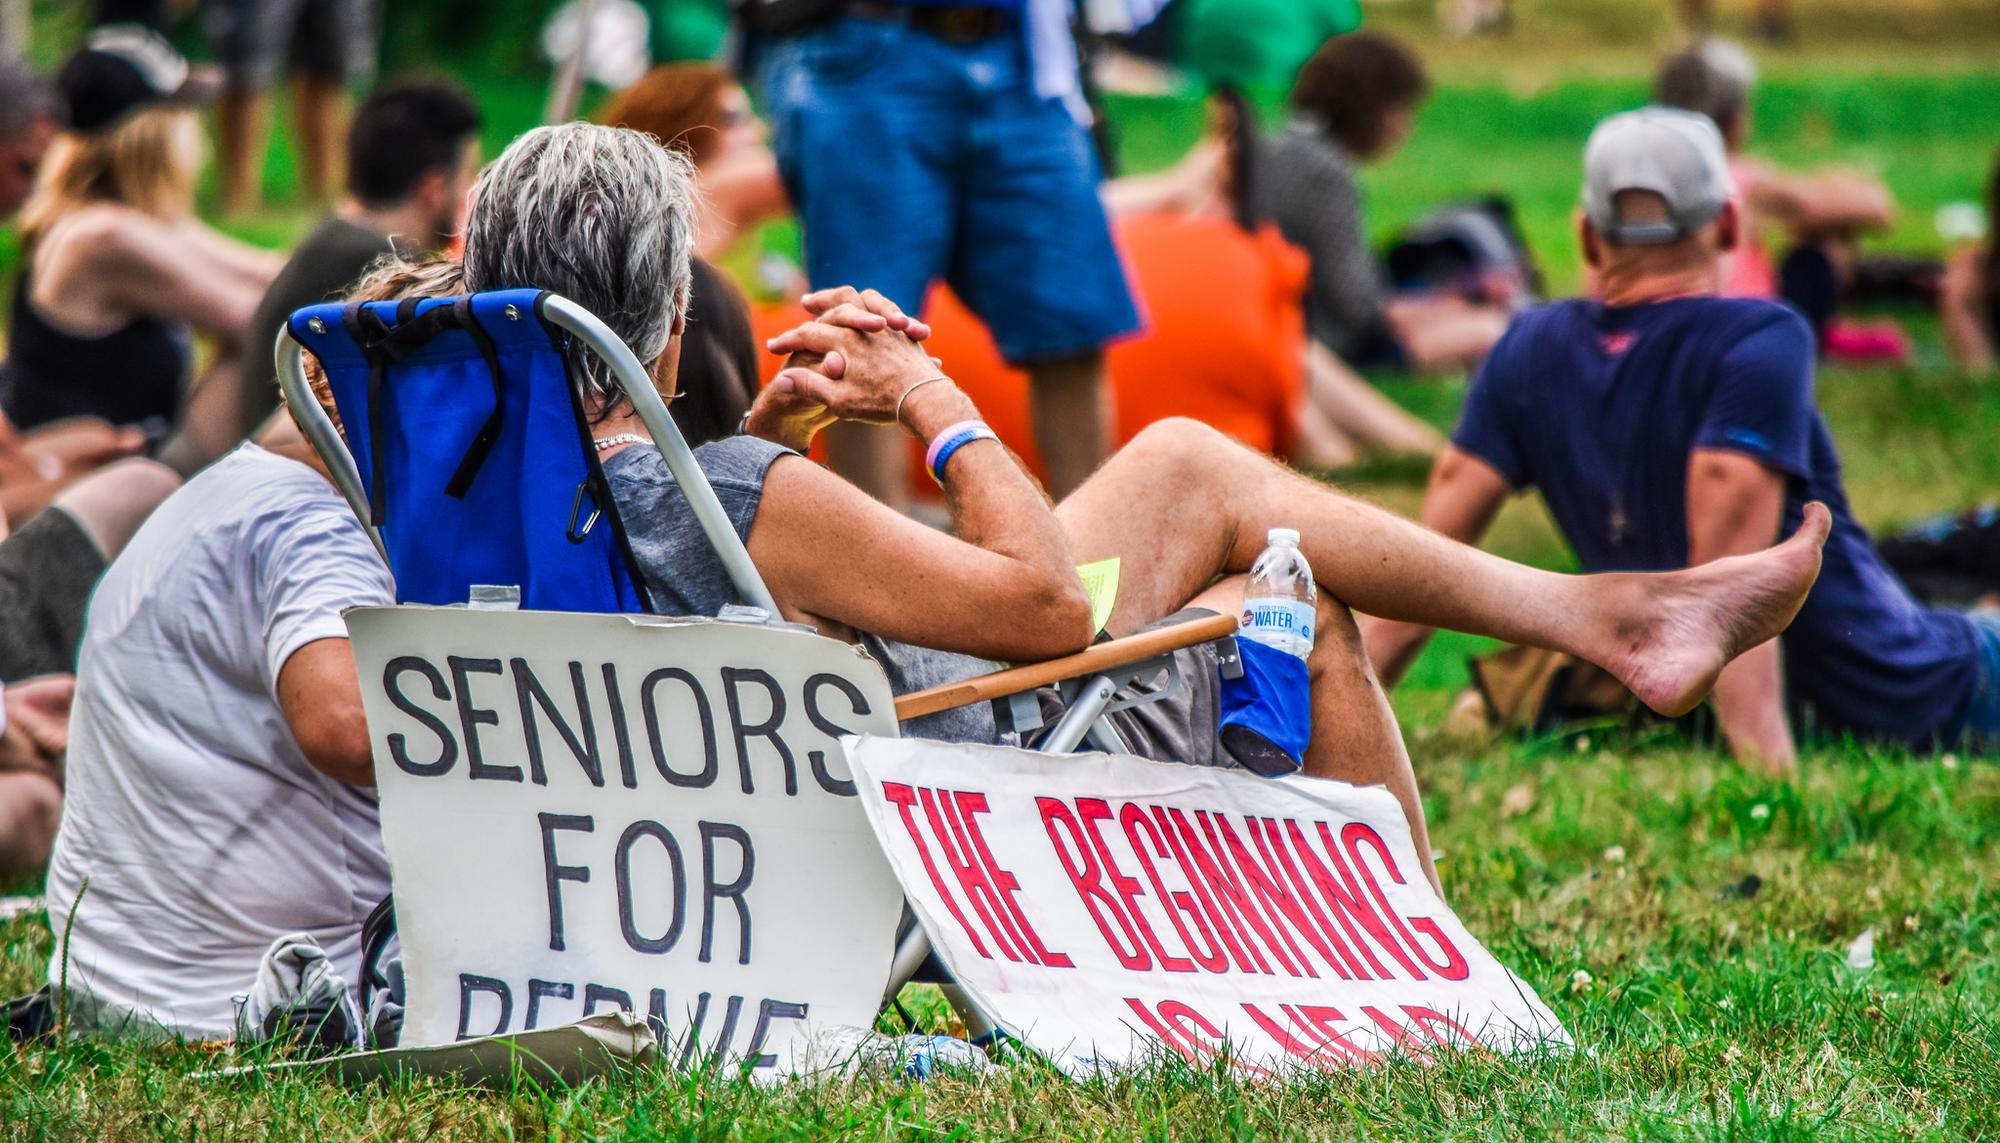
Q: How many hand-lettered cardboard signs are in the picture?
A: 2